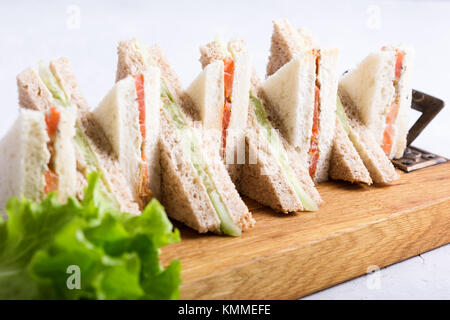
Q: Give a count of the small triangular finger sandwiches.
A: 9